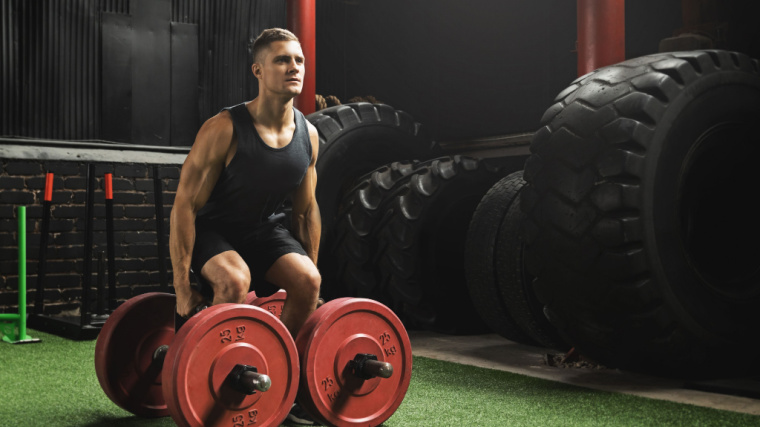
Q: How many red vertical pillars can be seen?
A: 2